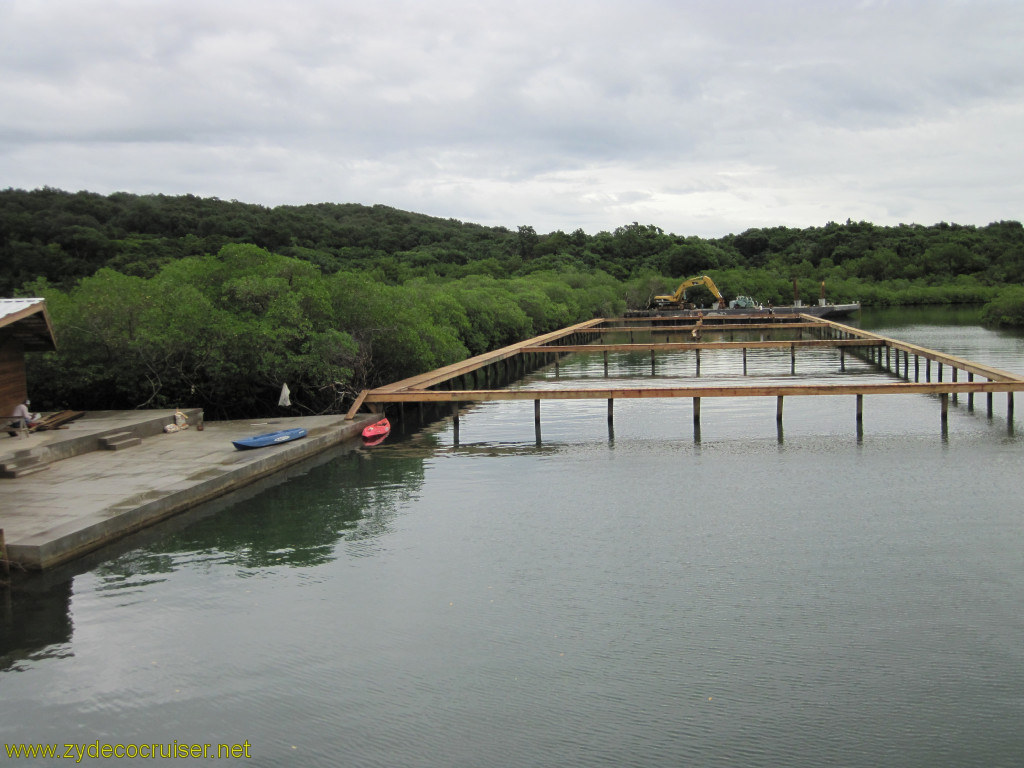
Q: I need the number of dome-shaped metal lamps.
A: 0